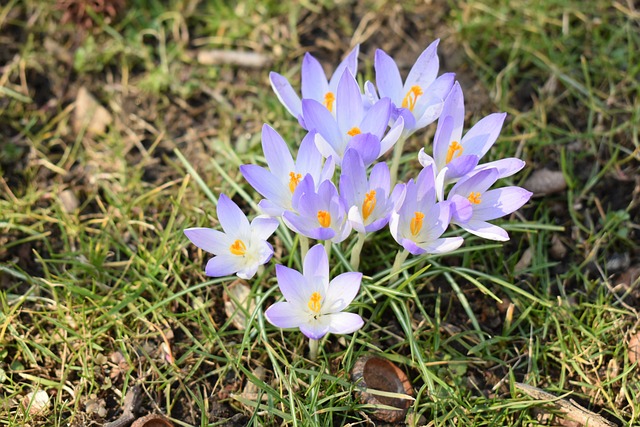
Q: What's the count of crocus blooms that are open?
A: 11